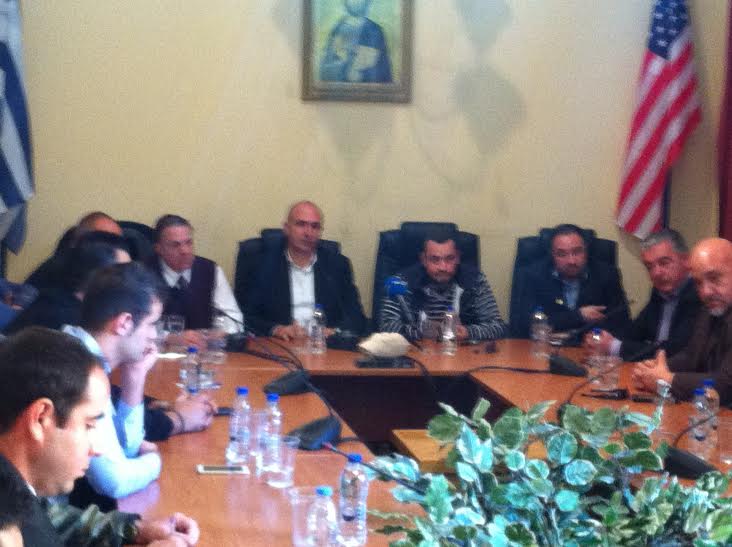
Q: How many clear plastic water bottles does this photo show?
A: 11